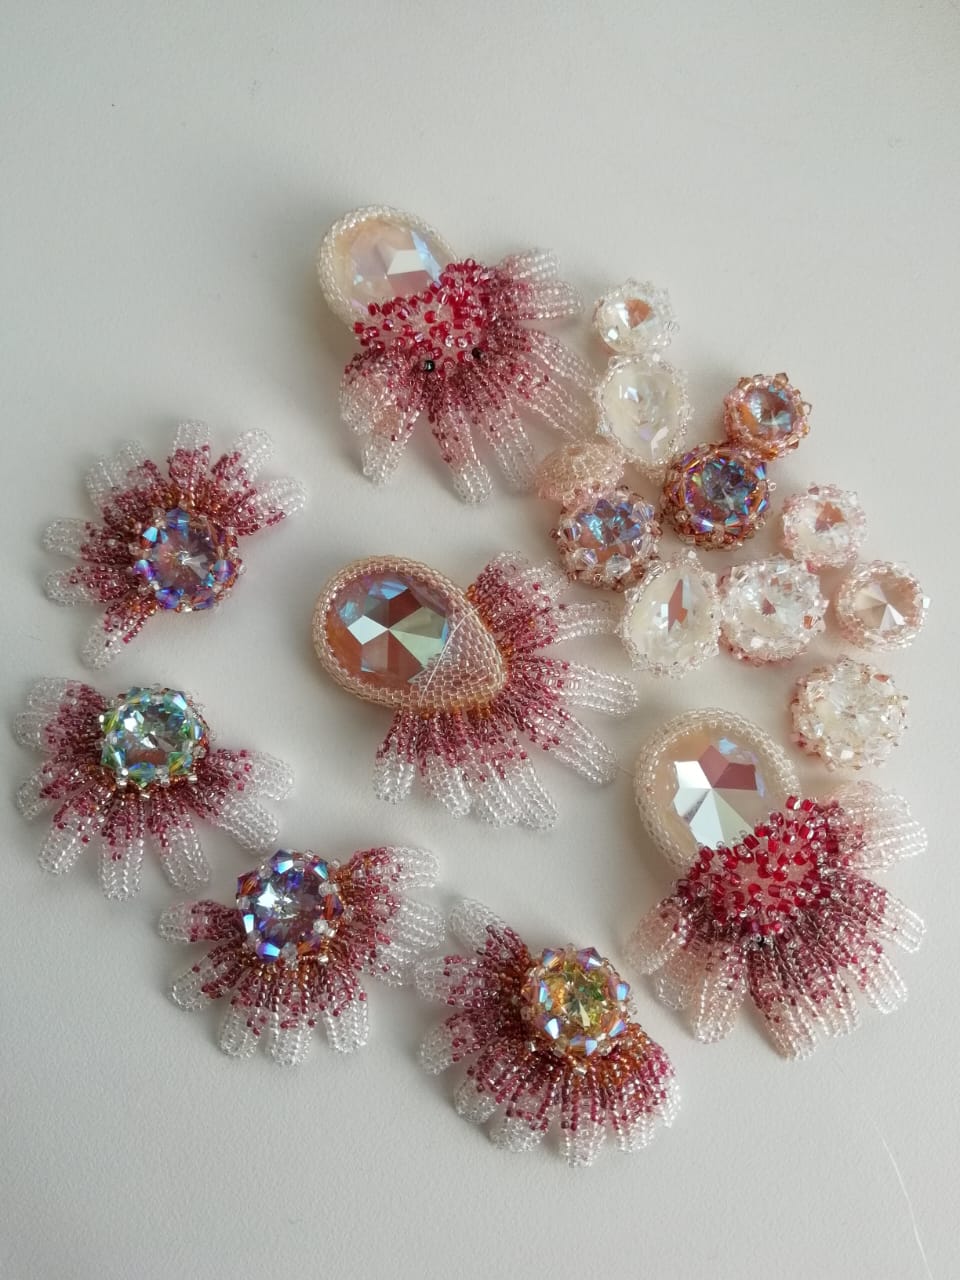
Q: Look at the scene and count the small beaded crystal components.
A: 11